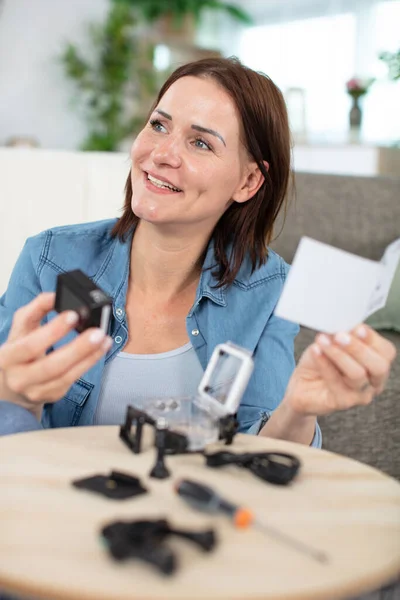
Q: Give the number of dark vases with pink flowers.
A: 1